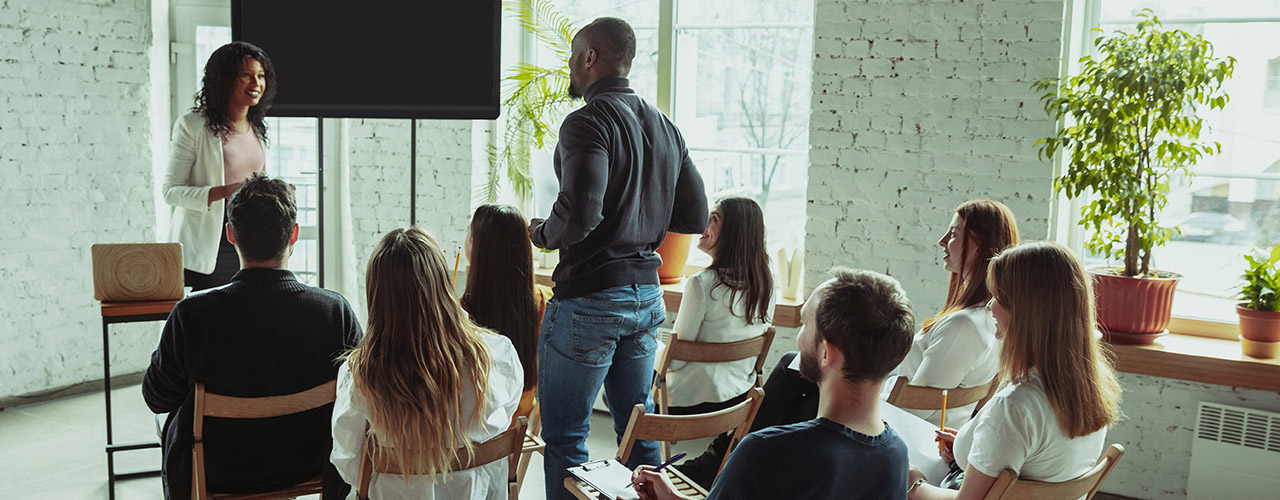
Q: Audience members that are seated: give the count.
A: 7